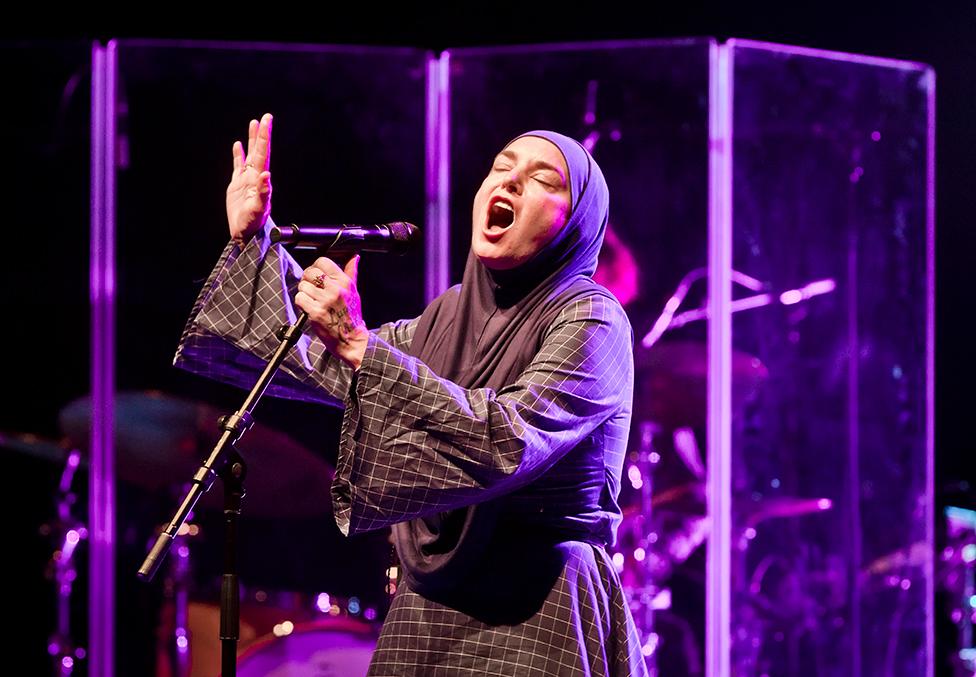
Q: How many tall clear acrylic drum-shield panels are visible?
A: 4